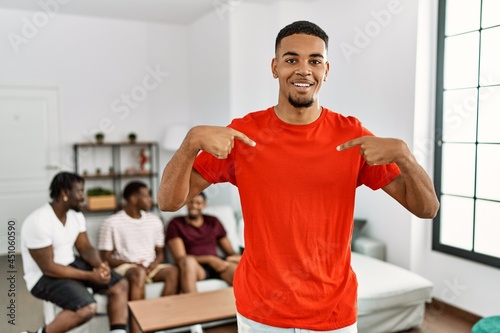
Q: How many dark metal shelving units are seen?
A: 1